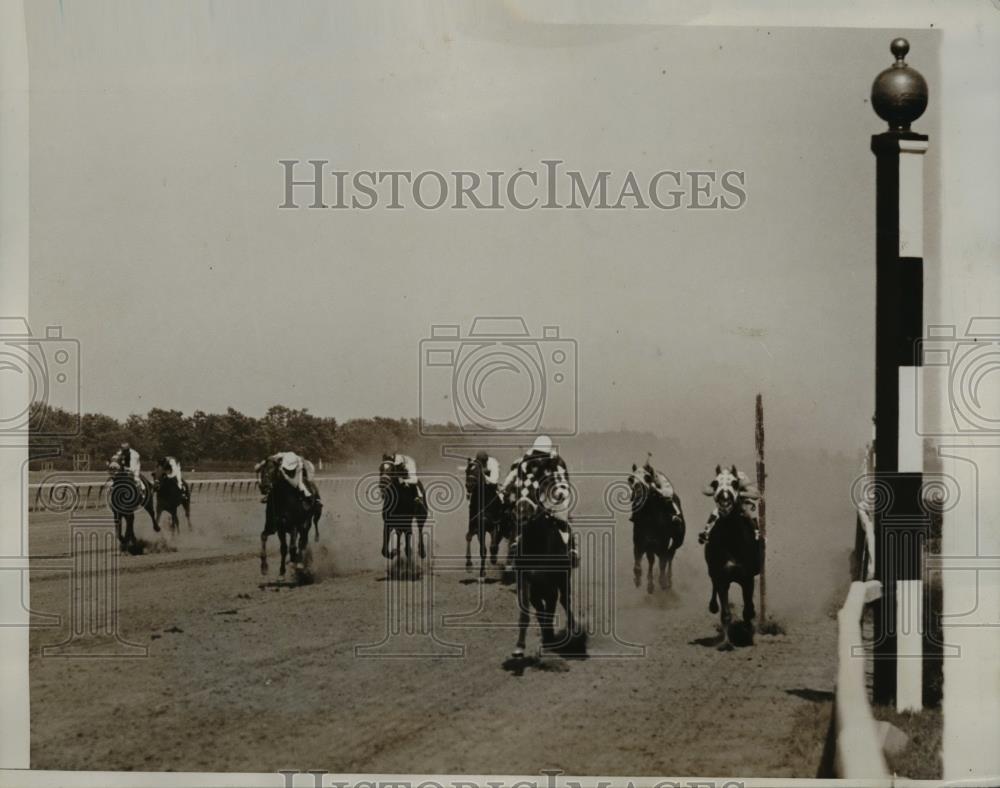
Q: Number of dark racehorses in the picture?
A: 8